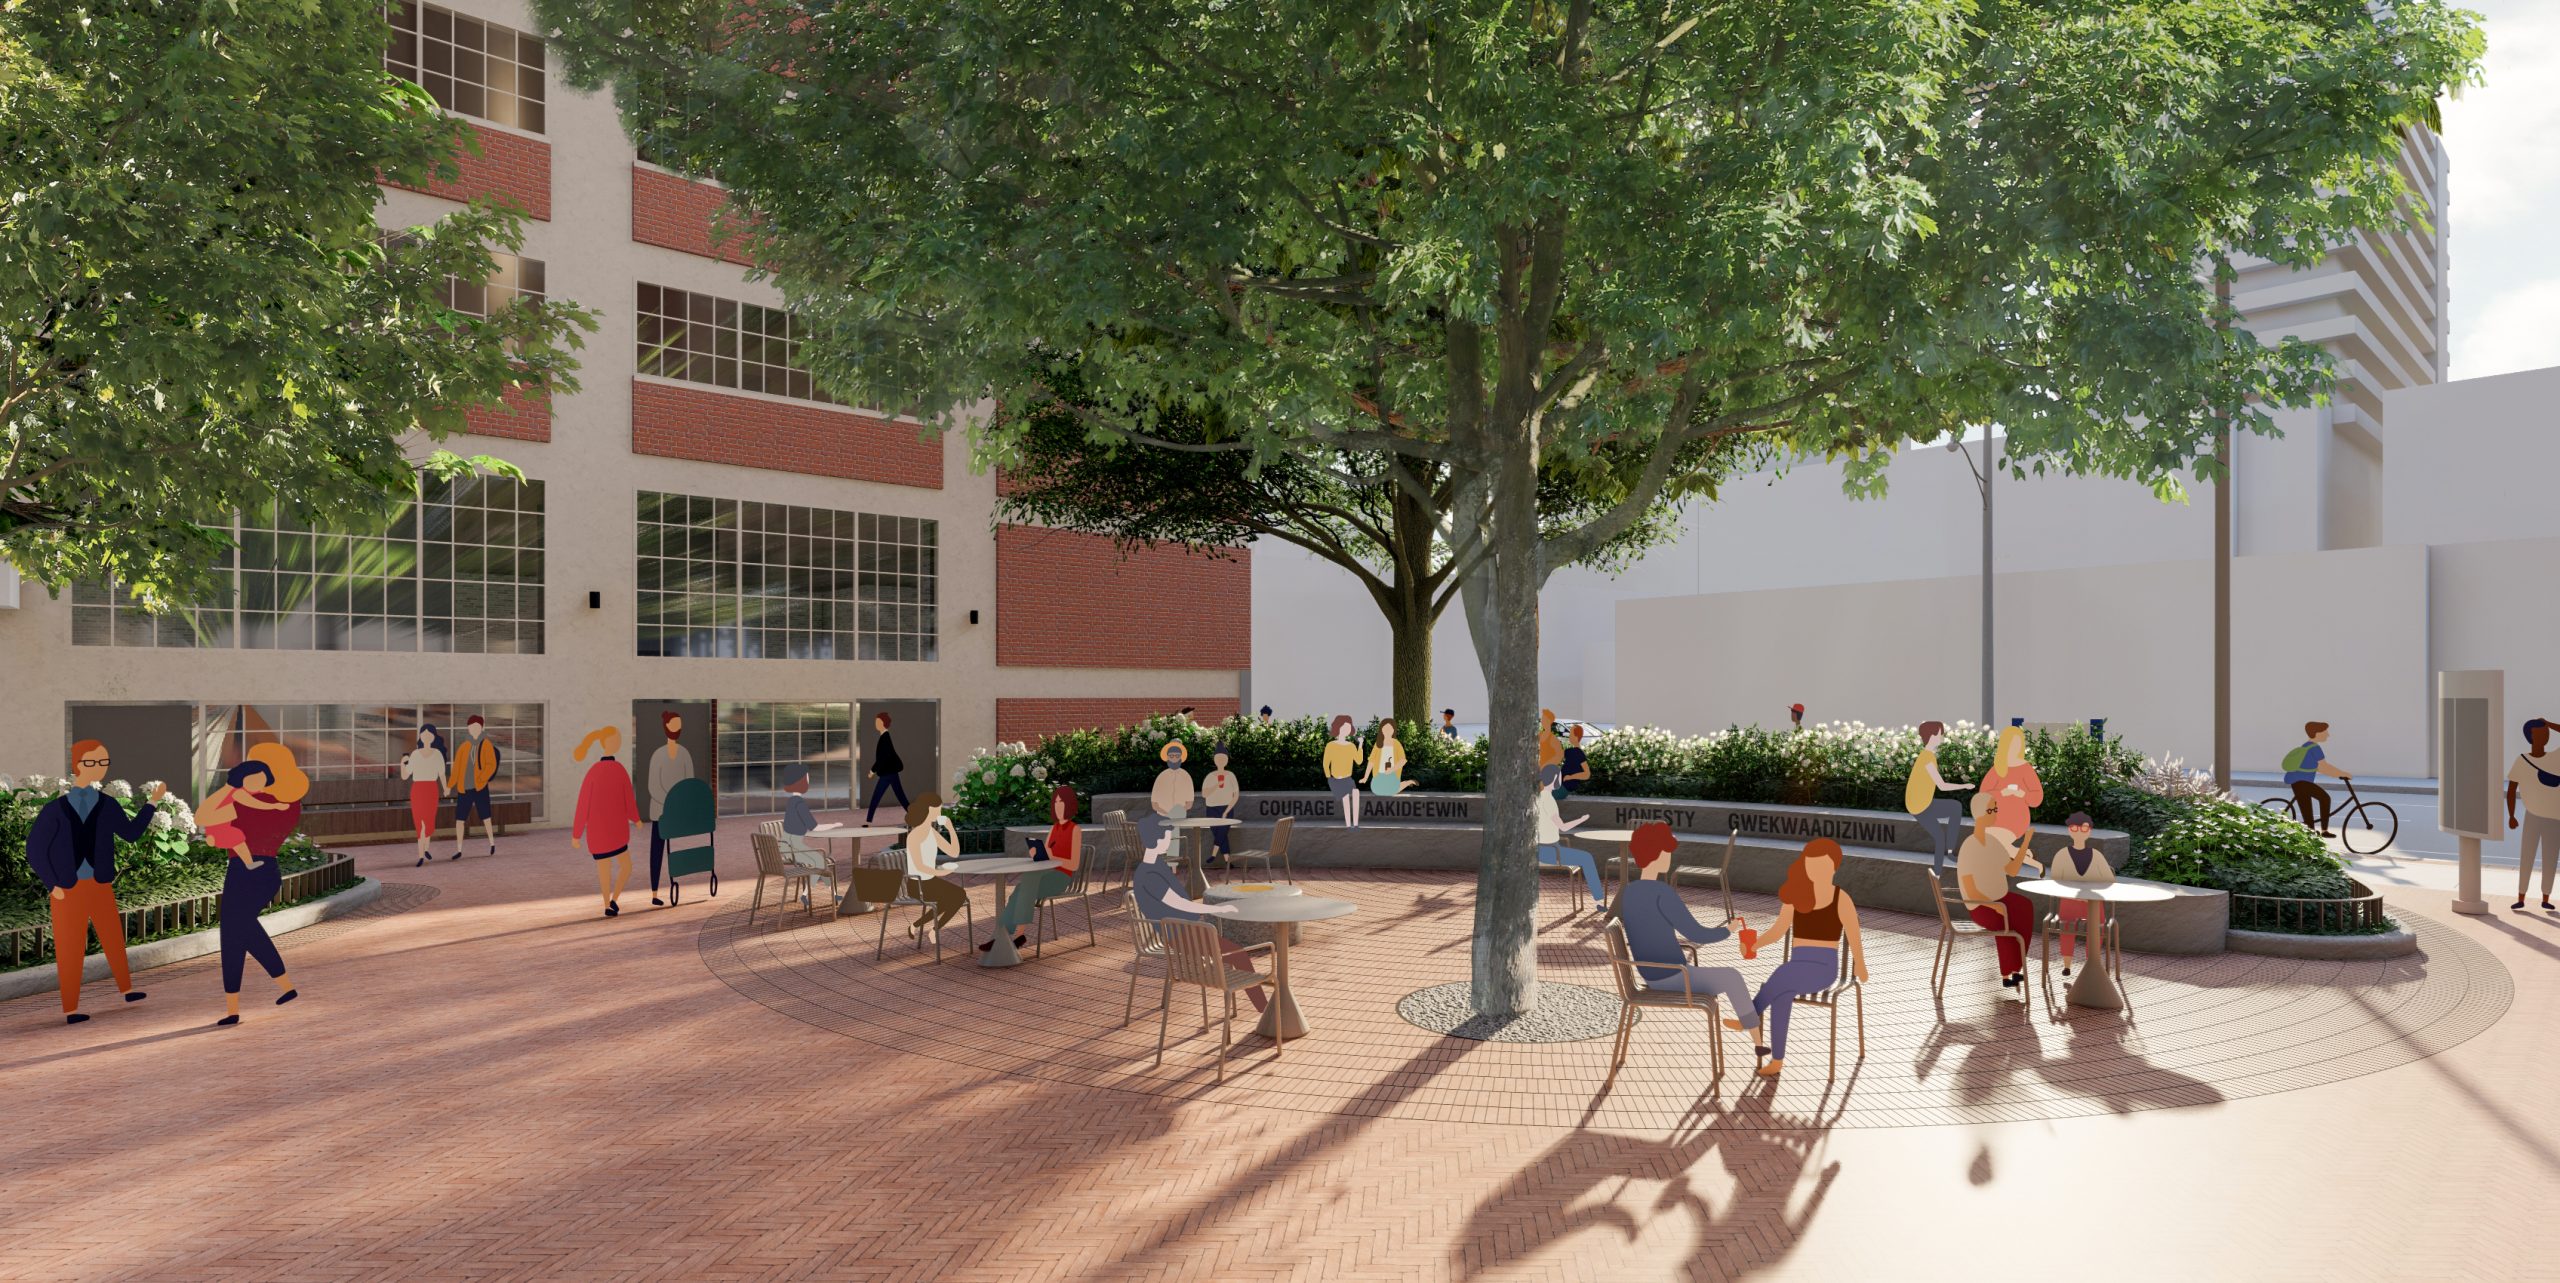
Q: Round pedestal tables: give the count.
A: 6